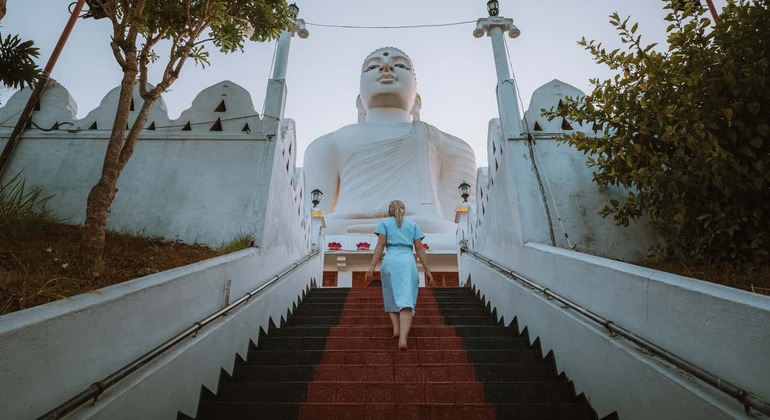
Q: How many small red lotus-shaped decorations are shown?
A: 3